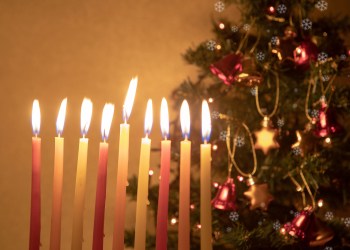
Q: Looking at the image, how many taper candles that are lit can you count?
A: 9